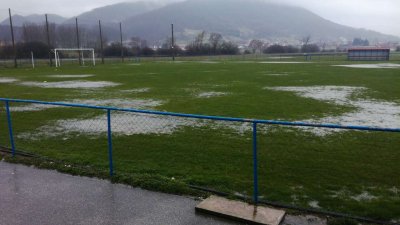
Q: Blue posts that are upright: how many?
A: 3